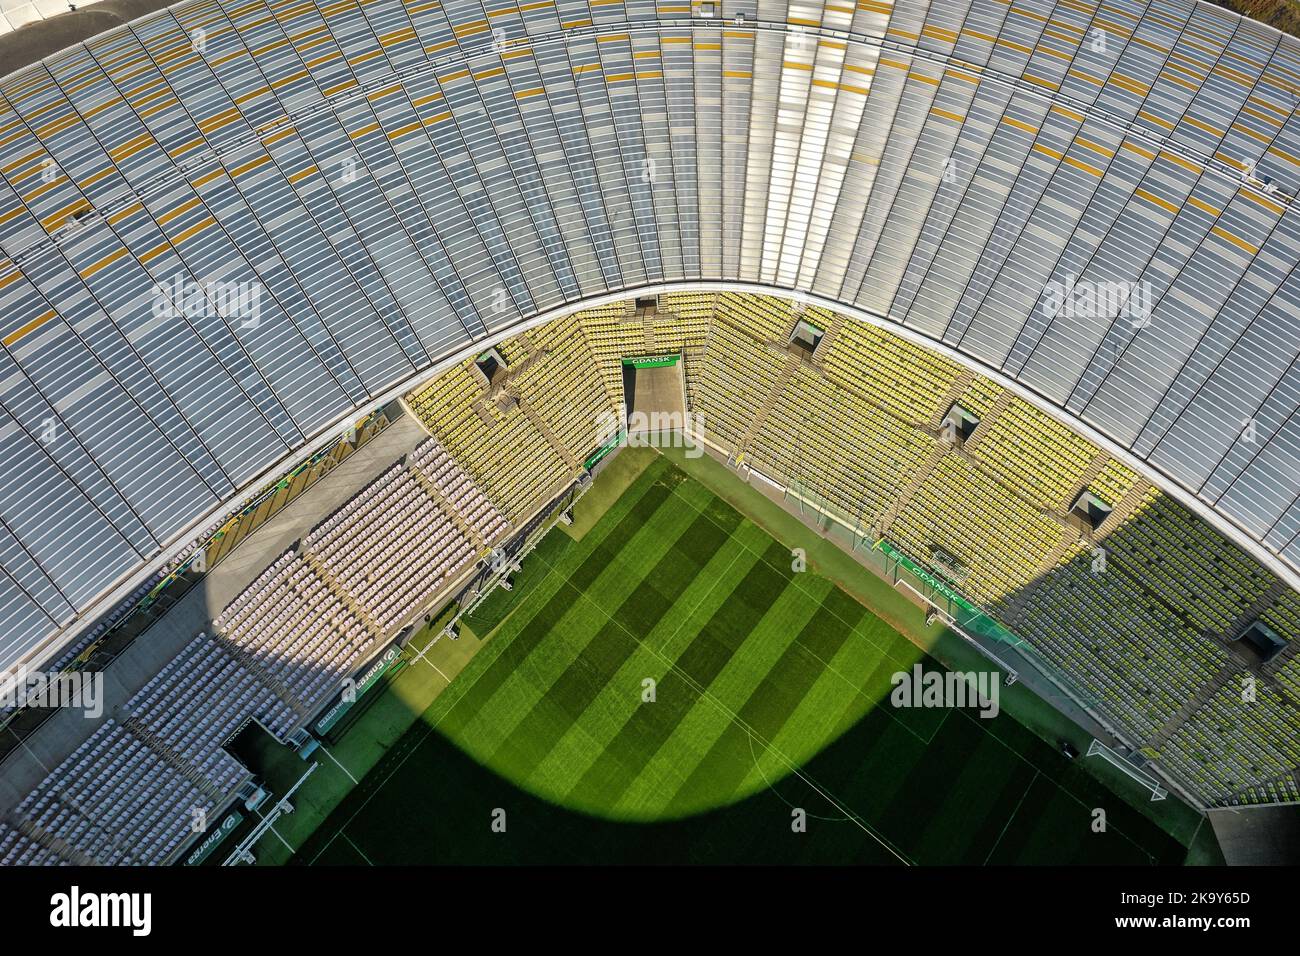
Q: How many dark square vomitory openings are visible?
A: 6